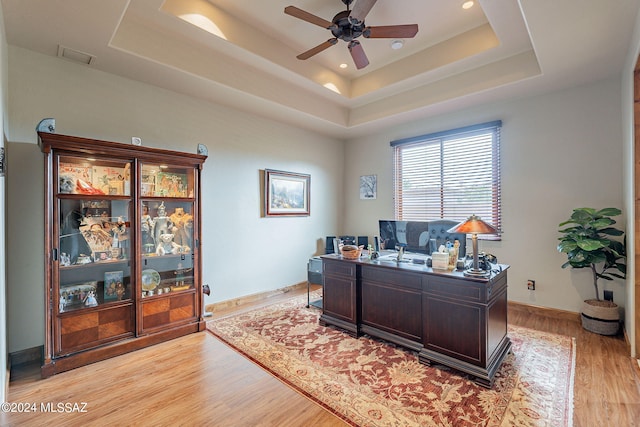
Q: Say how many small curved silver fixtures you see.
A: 2